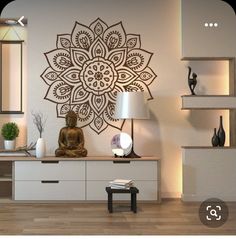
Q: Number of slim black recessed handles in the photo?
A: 3